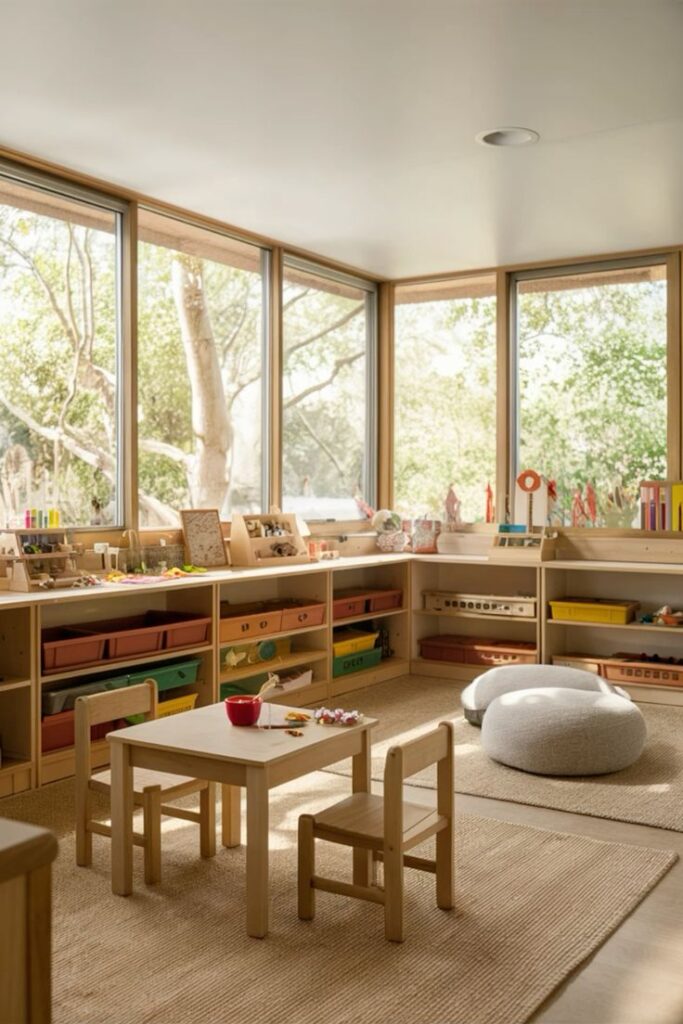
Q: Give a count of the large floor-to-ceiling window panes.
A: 5